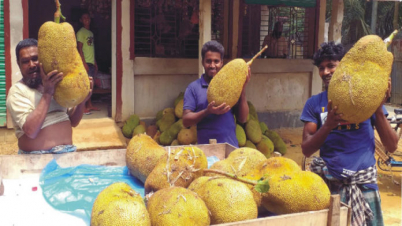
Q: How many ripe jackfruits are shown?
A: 11